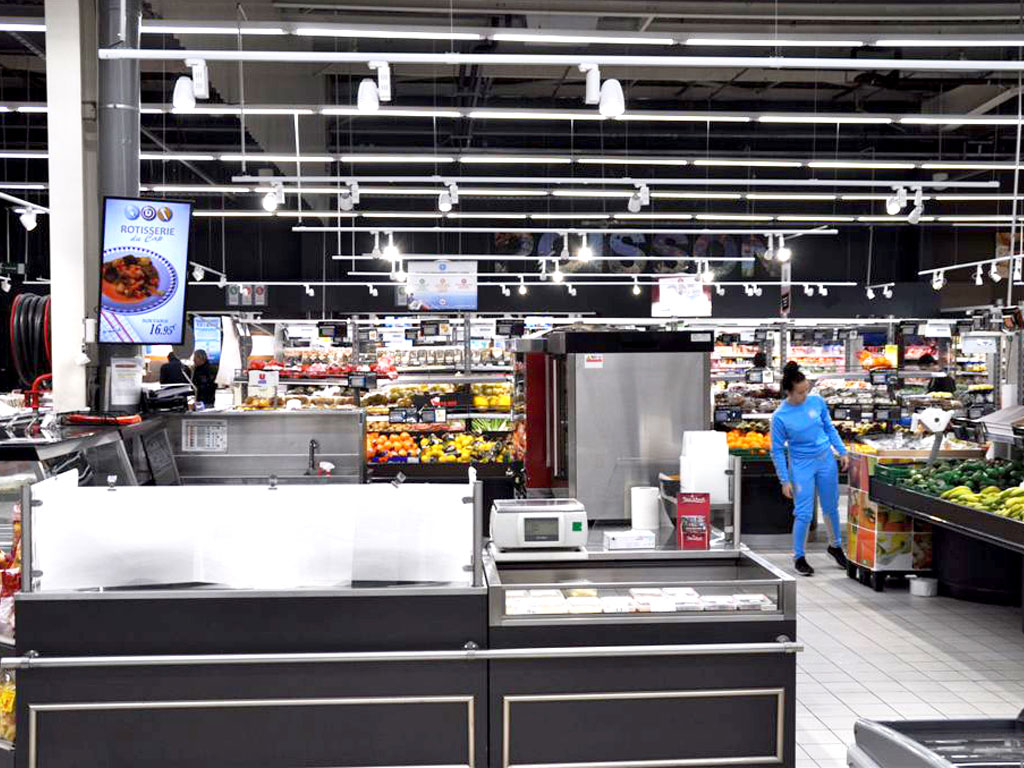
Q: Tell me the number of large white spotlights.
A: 3